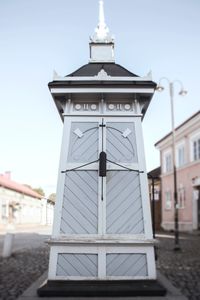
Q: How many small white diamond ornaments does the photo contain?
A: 2